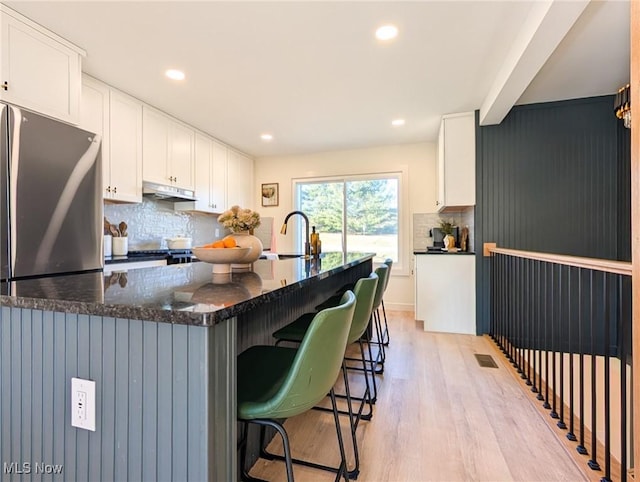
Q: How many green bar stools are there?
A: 4